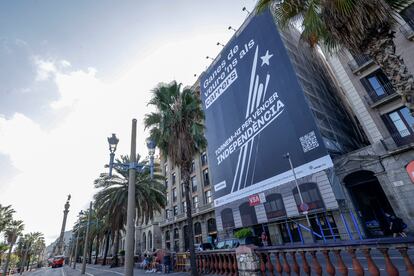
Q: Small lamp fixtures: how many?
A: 5